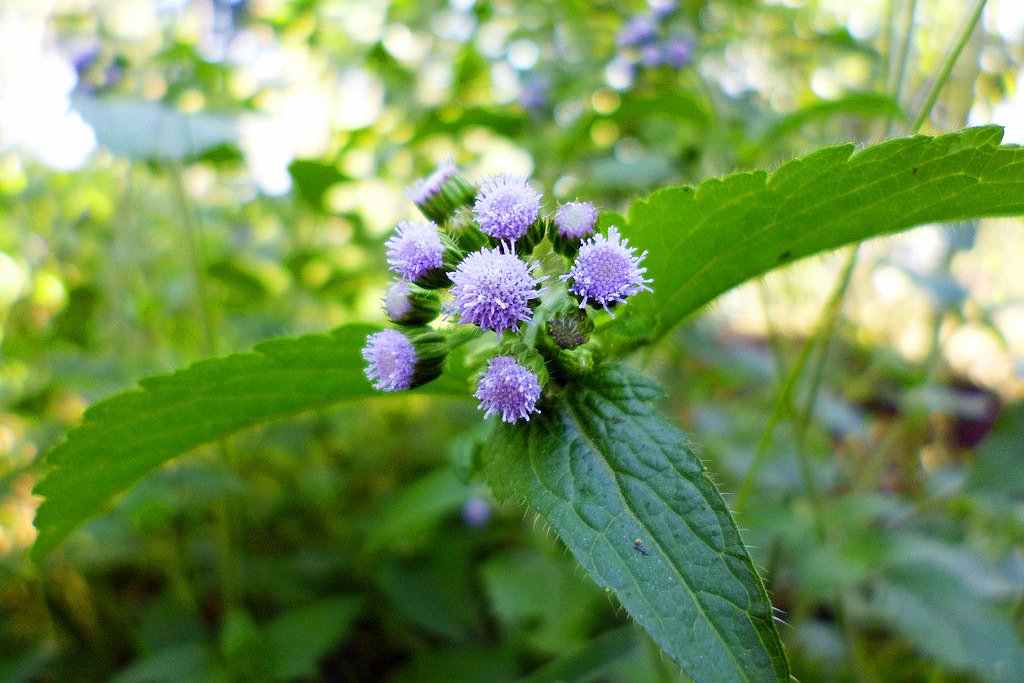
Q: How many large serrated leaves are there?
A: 3